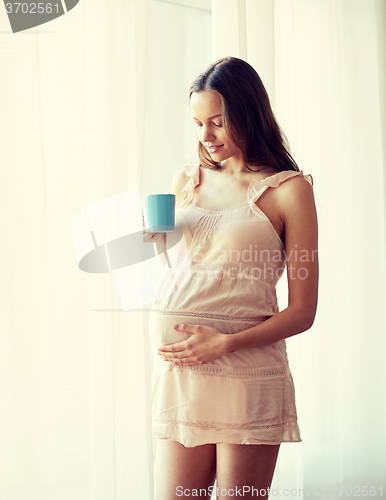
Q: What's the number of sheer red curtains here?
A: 0